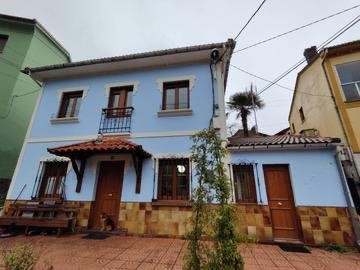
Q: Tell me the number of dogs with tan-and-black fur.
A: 1